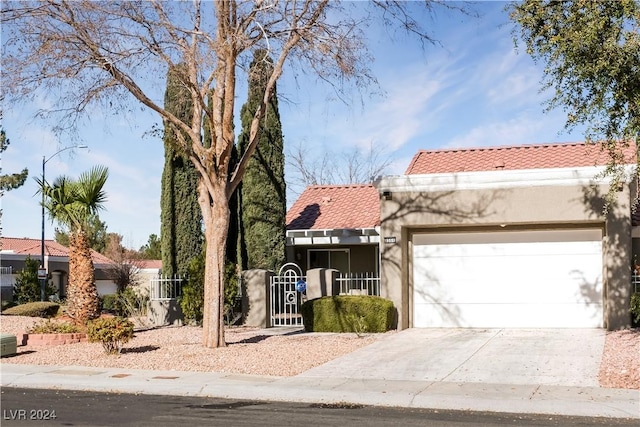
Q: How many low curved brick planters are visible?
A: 1